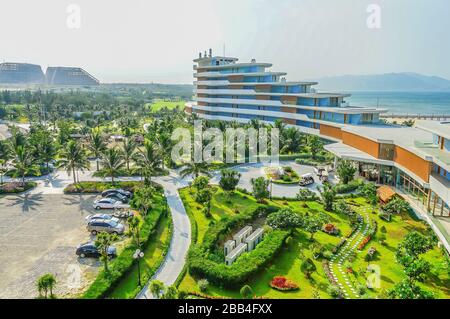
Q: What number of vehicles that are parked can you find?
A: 6